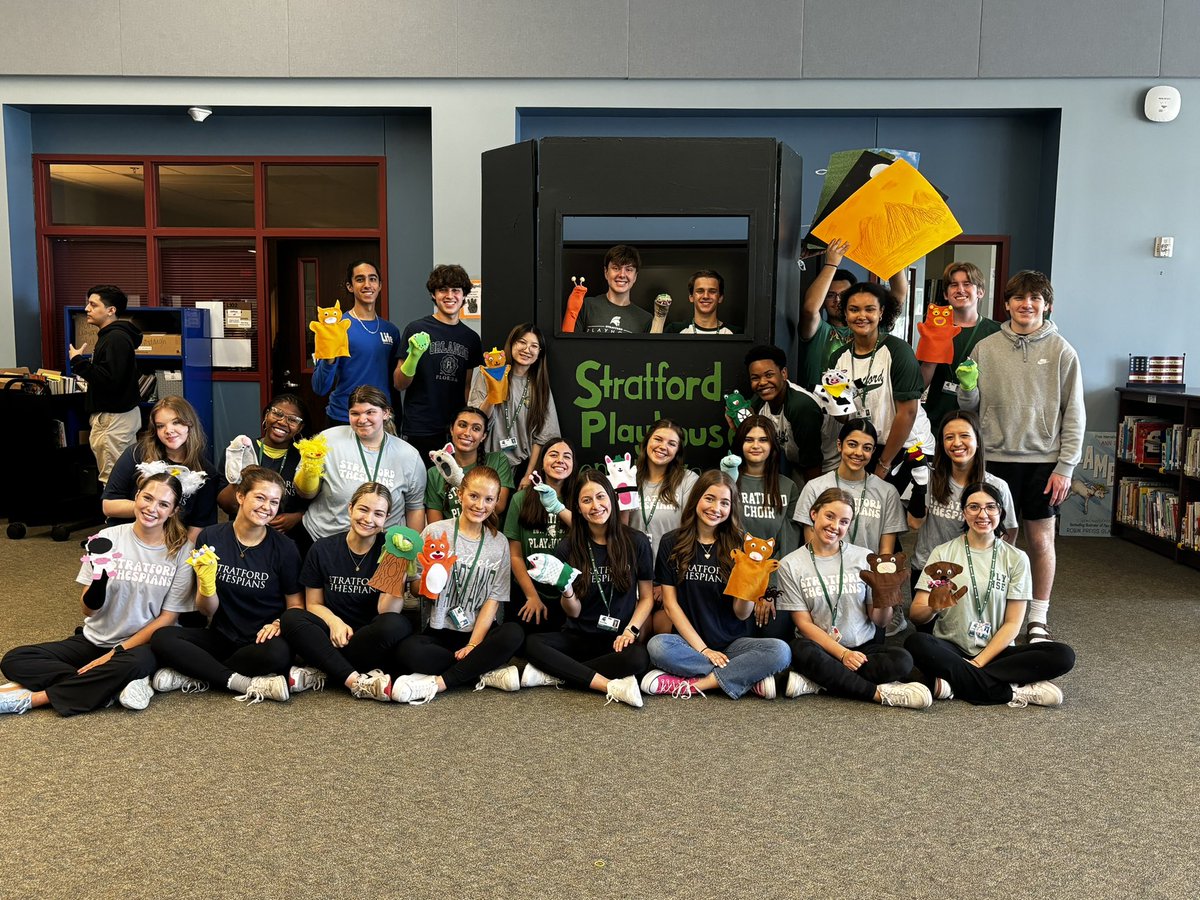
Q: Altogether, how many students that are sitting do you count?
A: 8